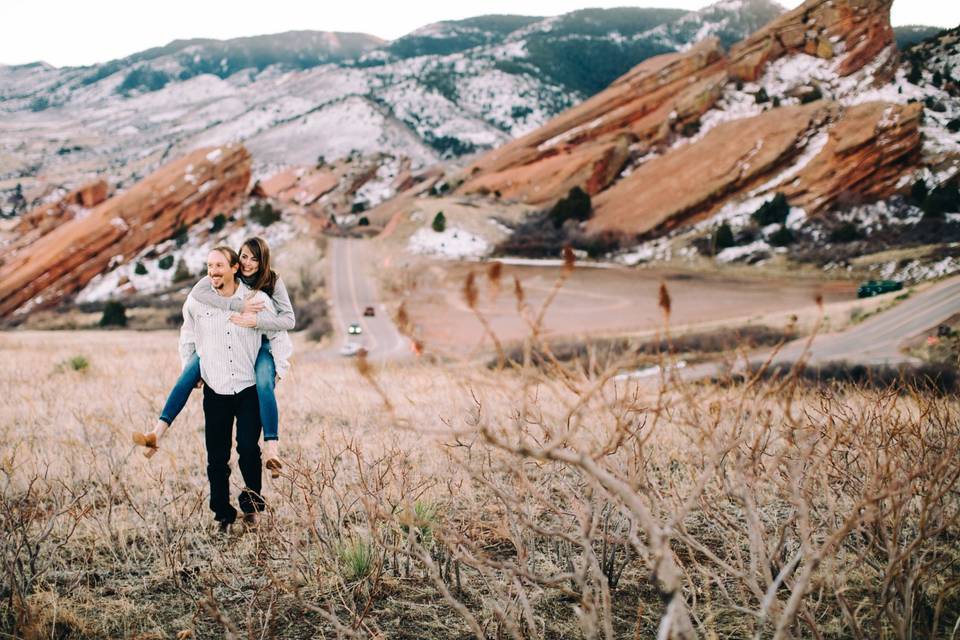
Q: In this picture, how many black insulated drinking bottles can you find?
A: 0